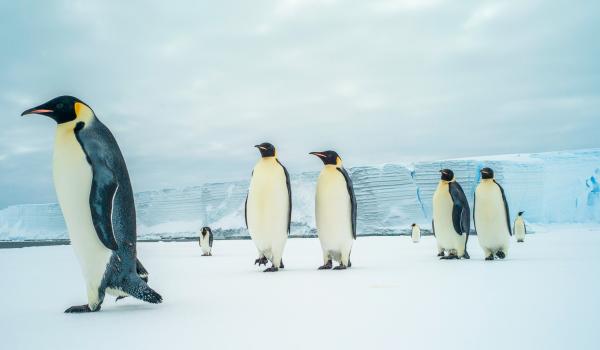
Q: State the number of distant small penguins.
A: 3